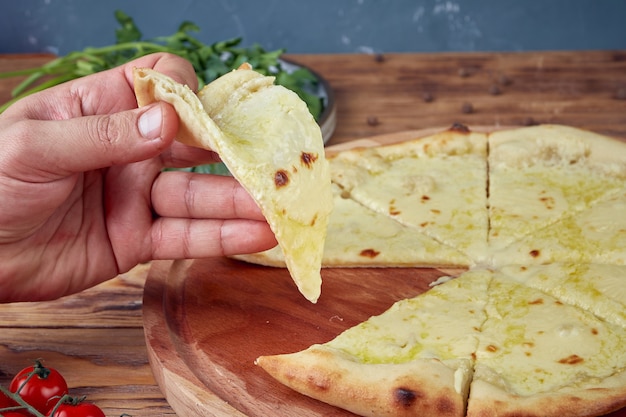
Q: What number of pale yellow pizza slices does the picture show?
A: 8